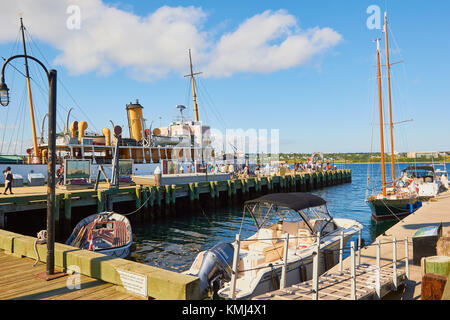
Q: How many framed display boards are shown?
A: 2